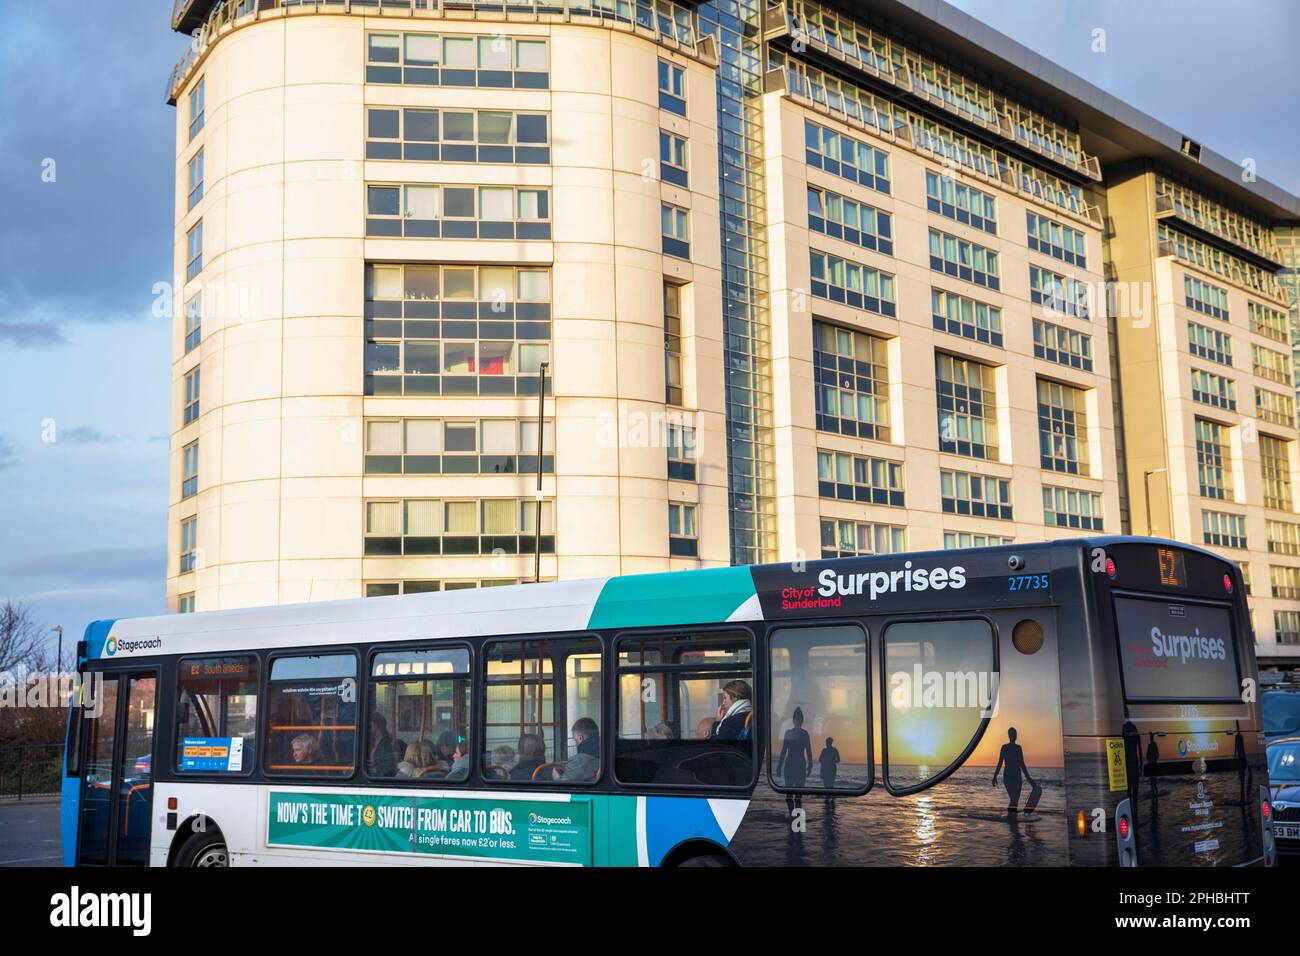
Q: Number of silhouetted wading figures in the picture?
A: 6